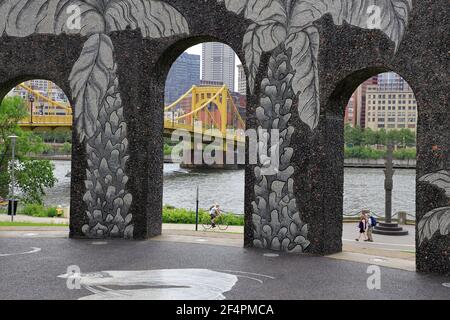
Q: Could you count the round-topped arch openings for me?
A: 3